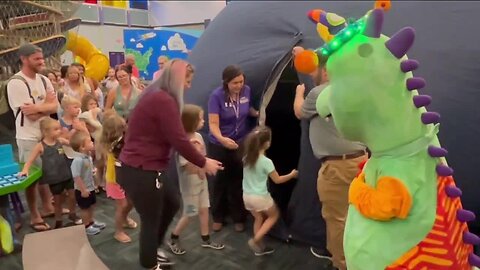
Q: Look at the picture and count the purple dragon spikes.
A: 12